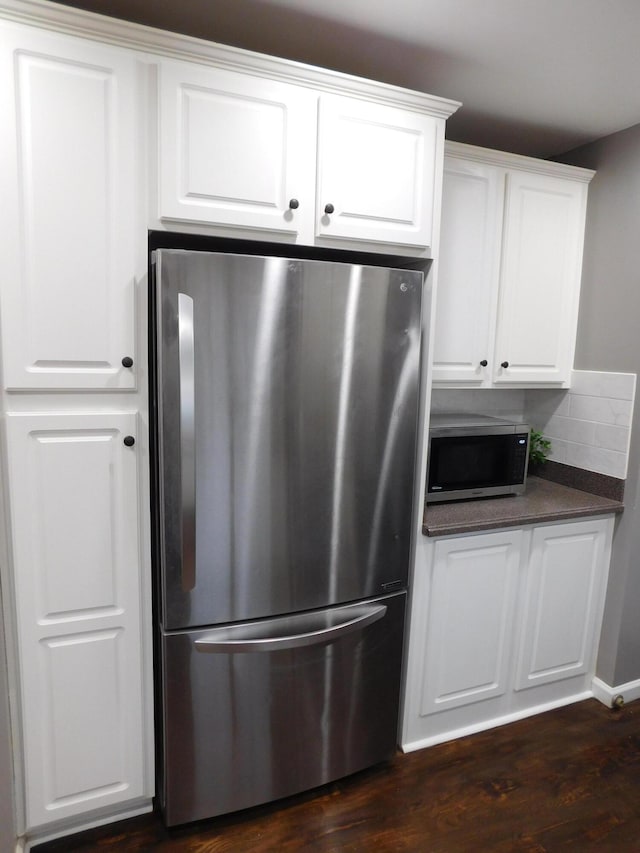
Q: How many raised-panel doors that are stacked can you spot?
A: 2